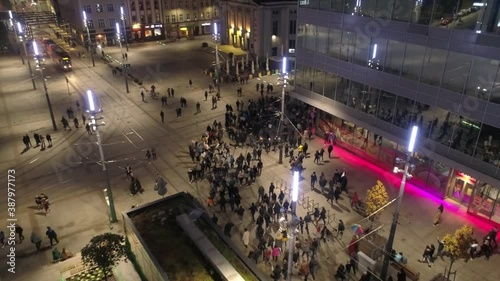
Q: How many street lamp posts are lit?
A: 11